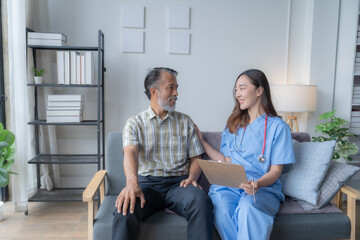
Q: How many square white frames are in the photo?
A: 4